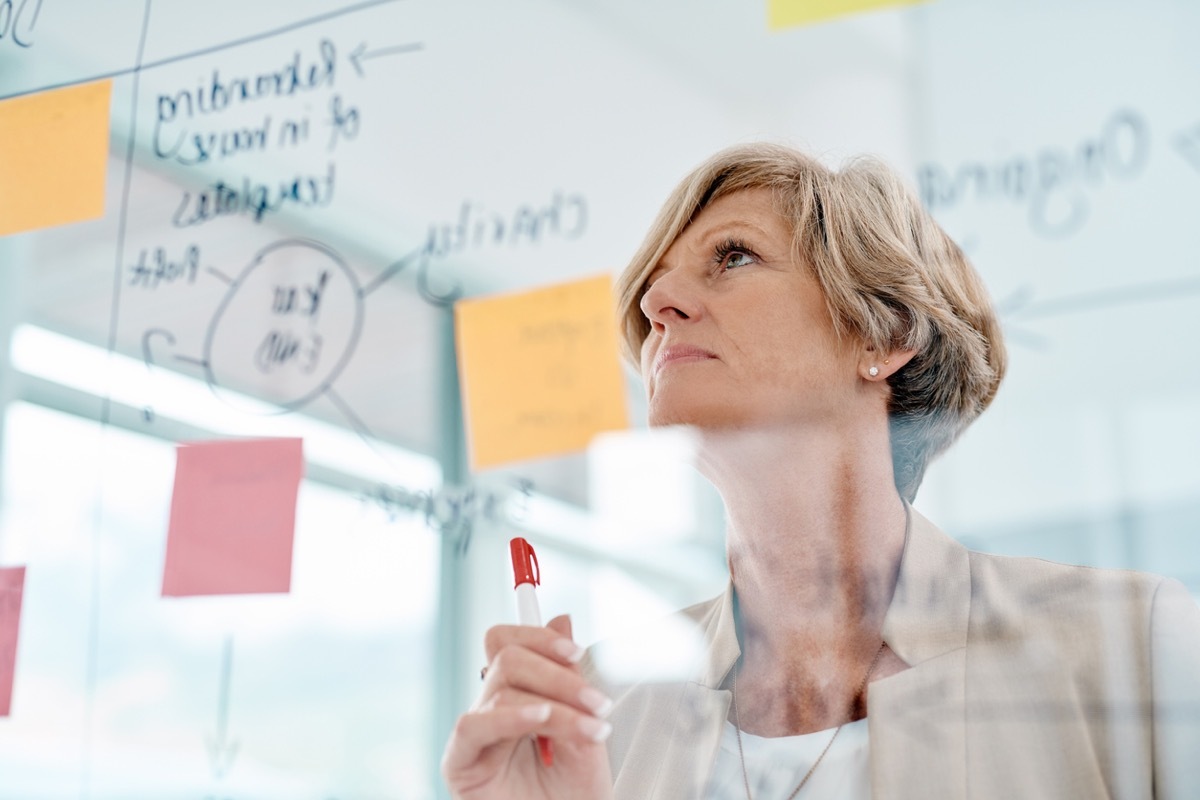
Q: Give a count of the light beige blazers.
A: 1